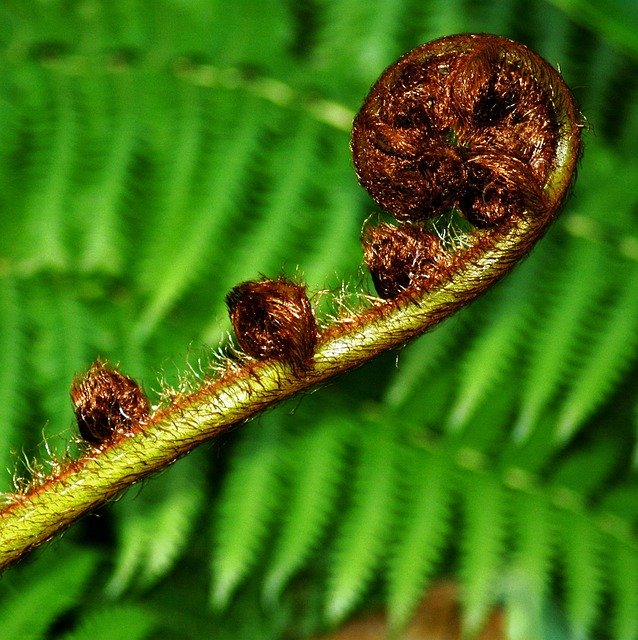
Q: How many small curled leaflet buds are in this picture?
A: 3